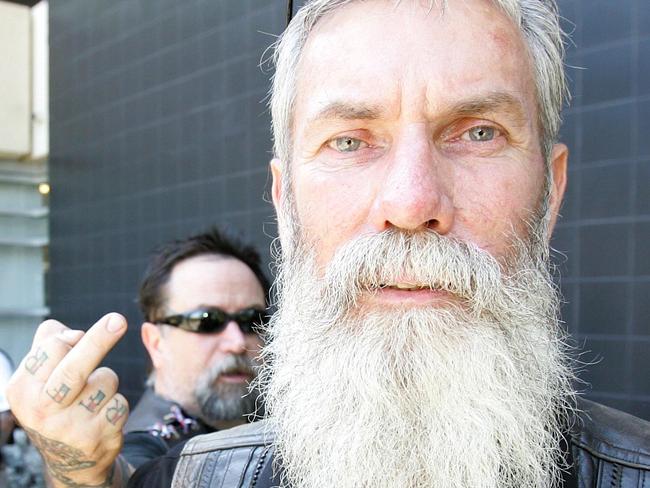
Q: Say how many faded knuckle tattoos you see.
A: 4